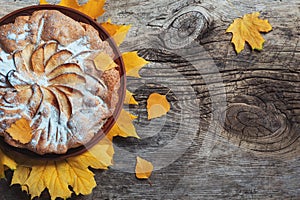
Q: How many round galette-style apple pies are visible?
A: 1